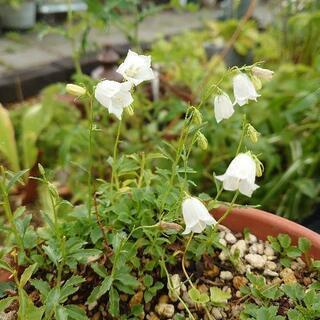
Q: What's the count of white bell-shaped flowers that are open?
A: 6